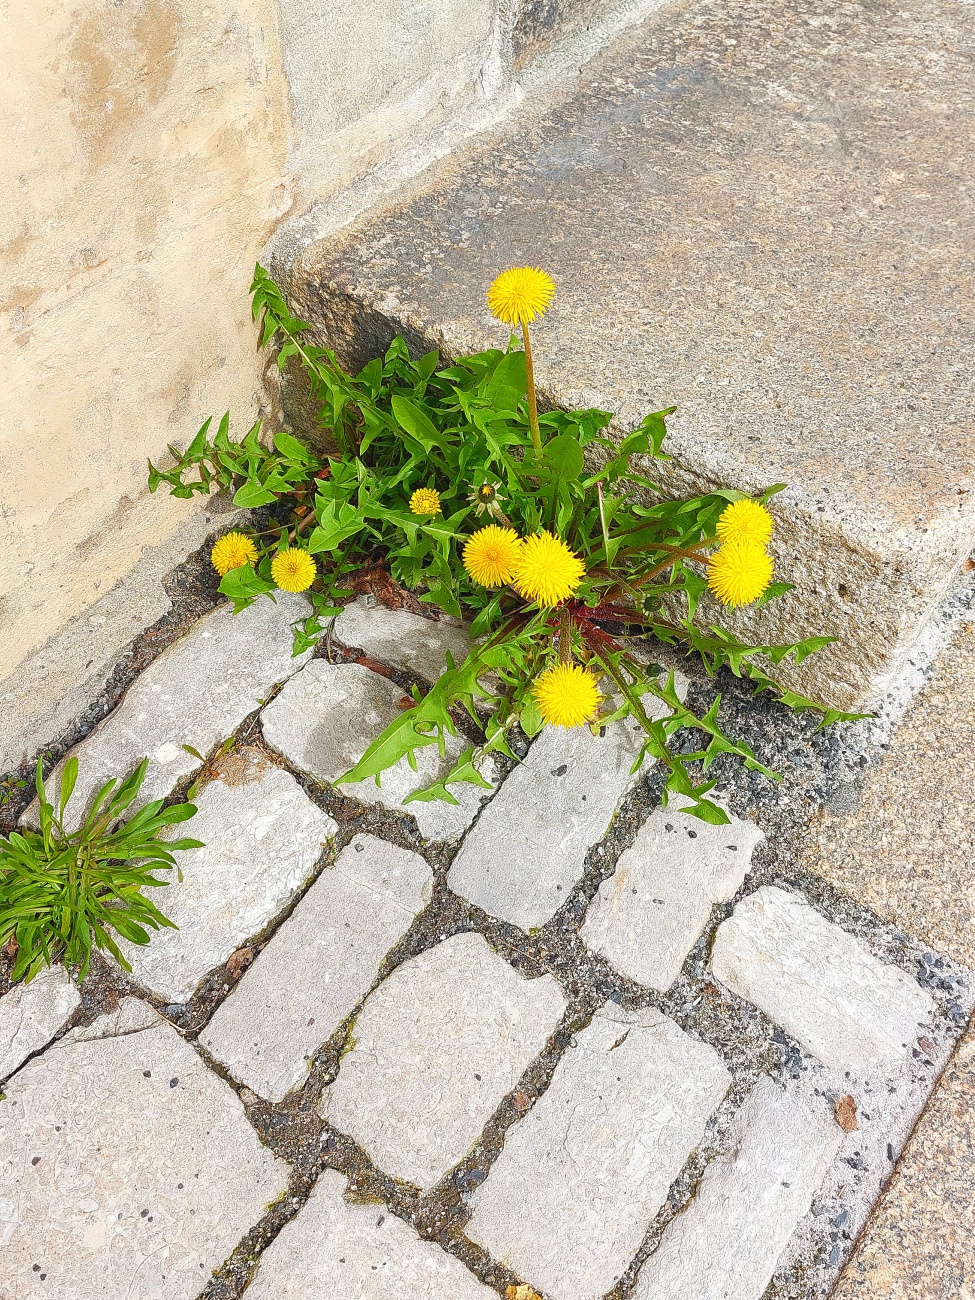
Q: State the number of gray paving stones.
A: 14